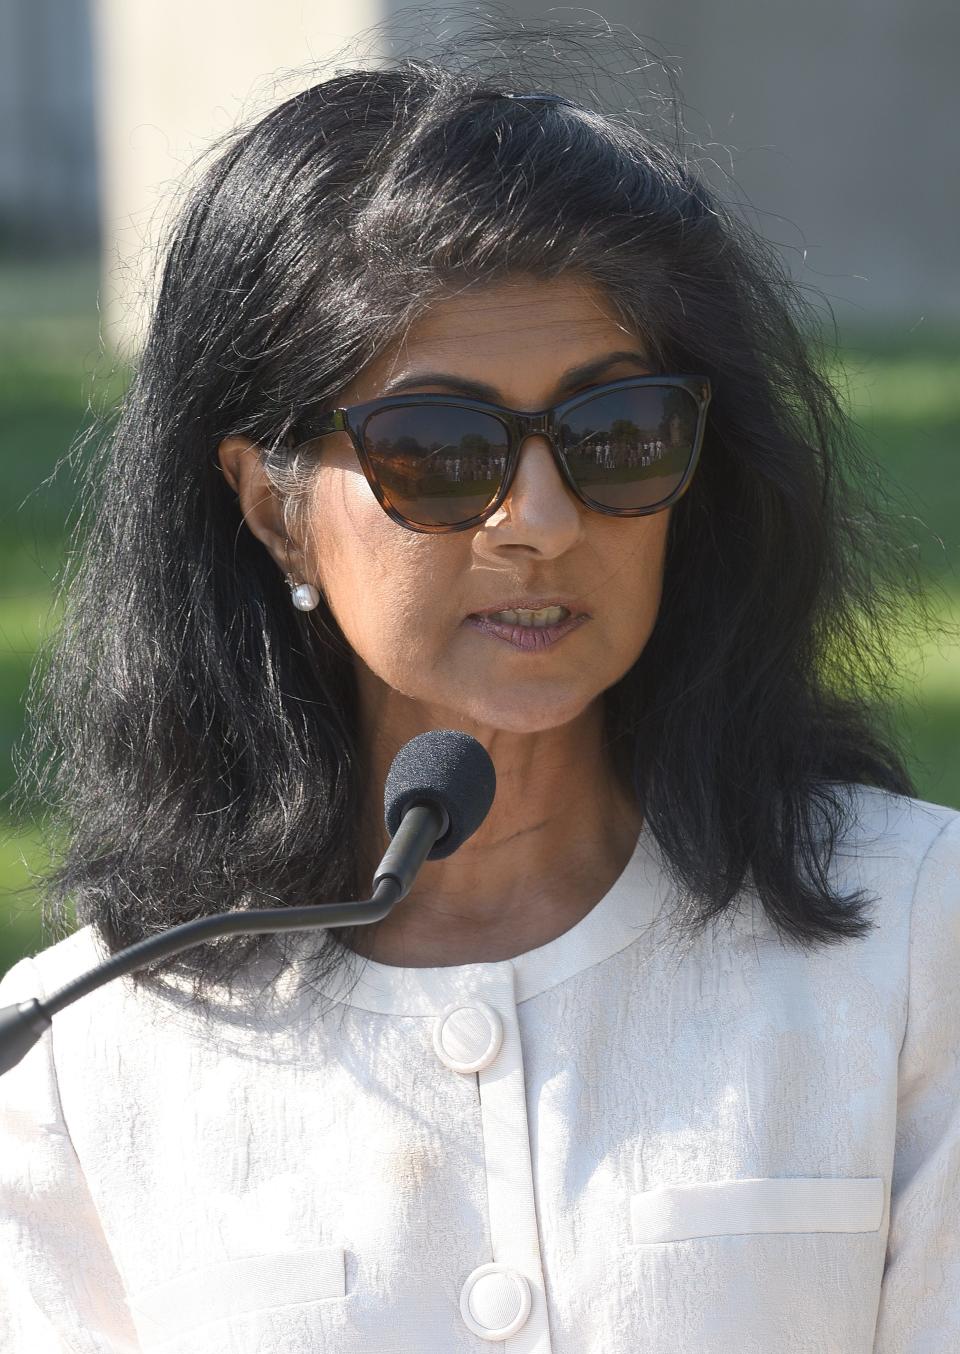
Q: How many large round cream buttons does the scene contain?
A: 2